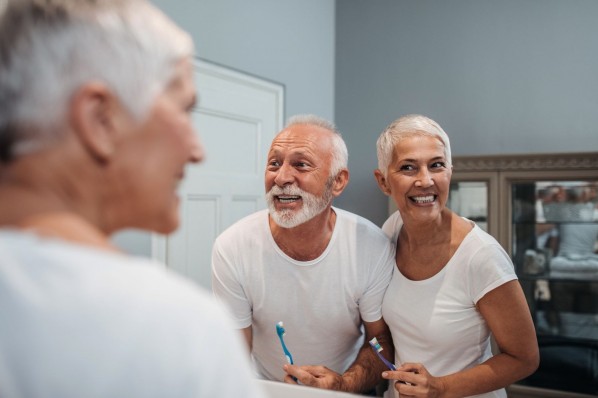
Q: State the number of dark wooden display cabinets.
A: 1